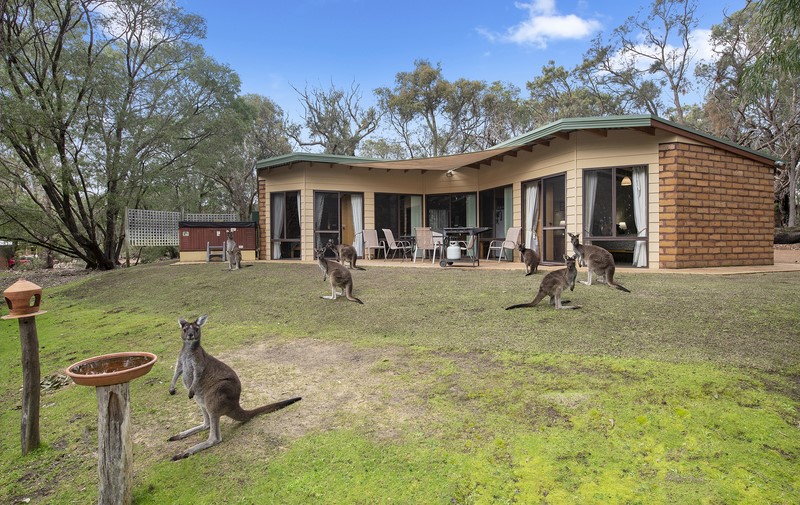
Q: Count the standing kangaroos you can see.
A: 7